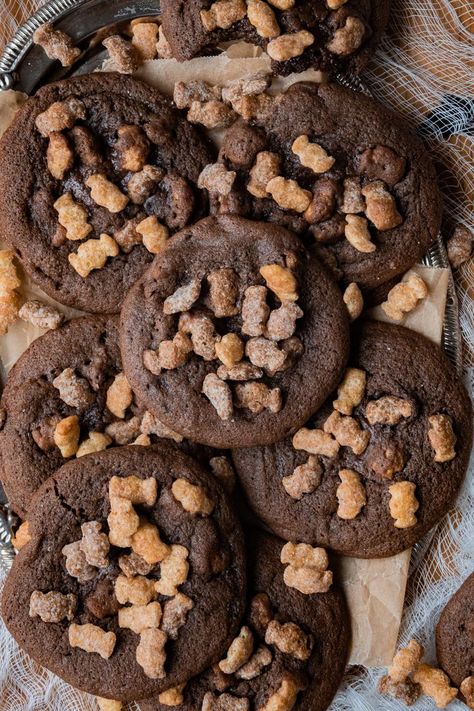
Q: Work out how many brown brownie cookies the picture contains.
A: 9